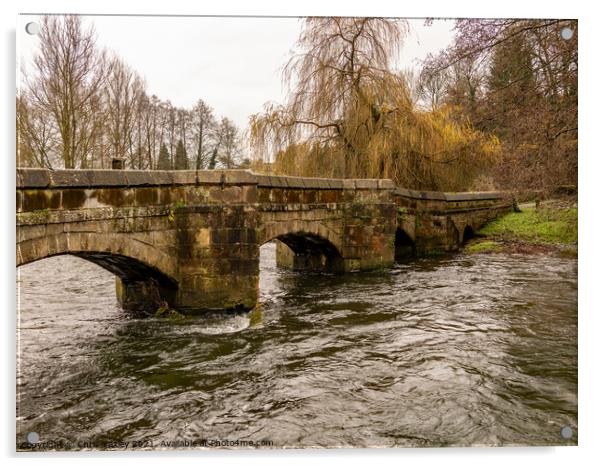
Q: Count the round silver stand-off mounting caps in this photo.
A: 4